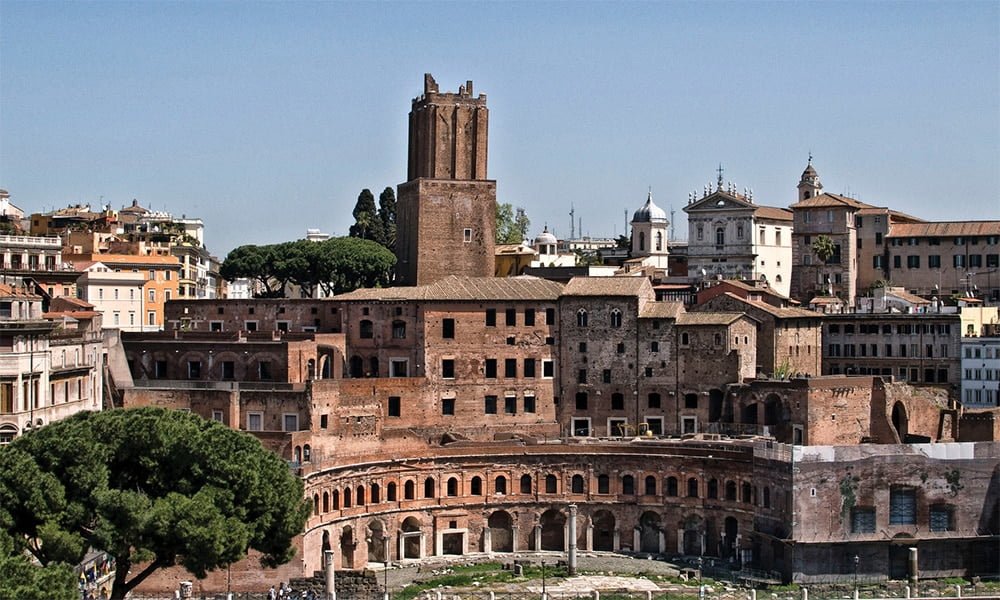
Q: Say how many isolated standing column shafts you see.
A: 3